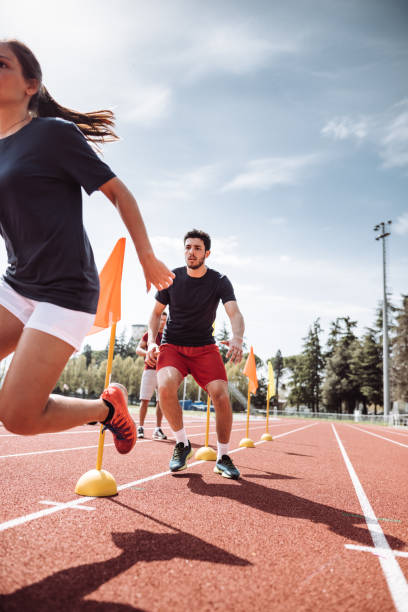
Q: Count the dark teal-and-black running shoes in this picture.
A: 2